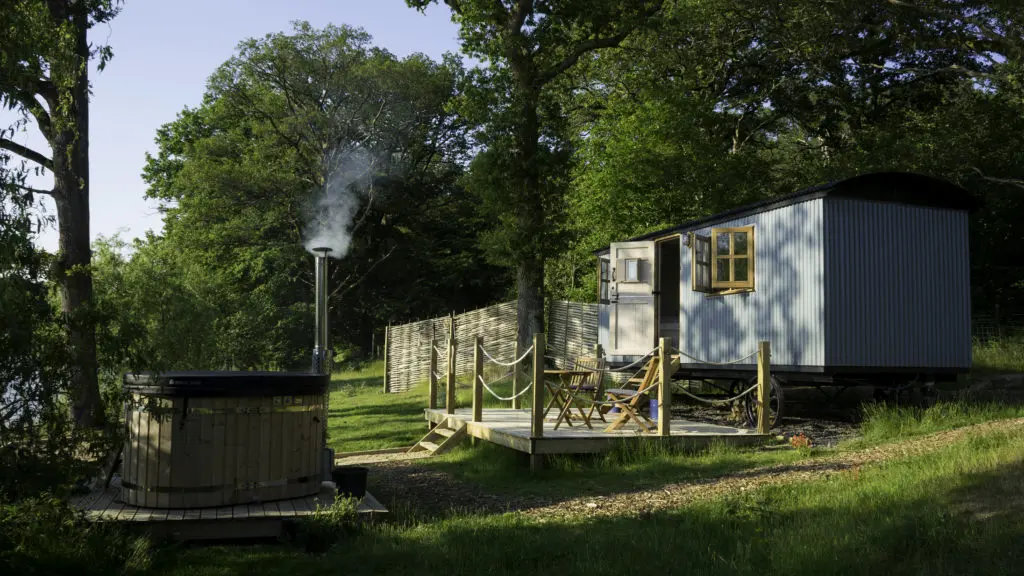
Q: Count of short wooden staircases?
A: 2